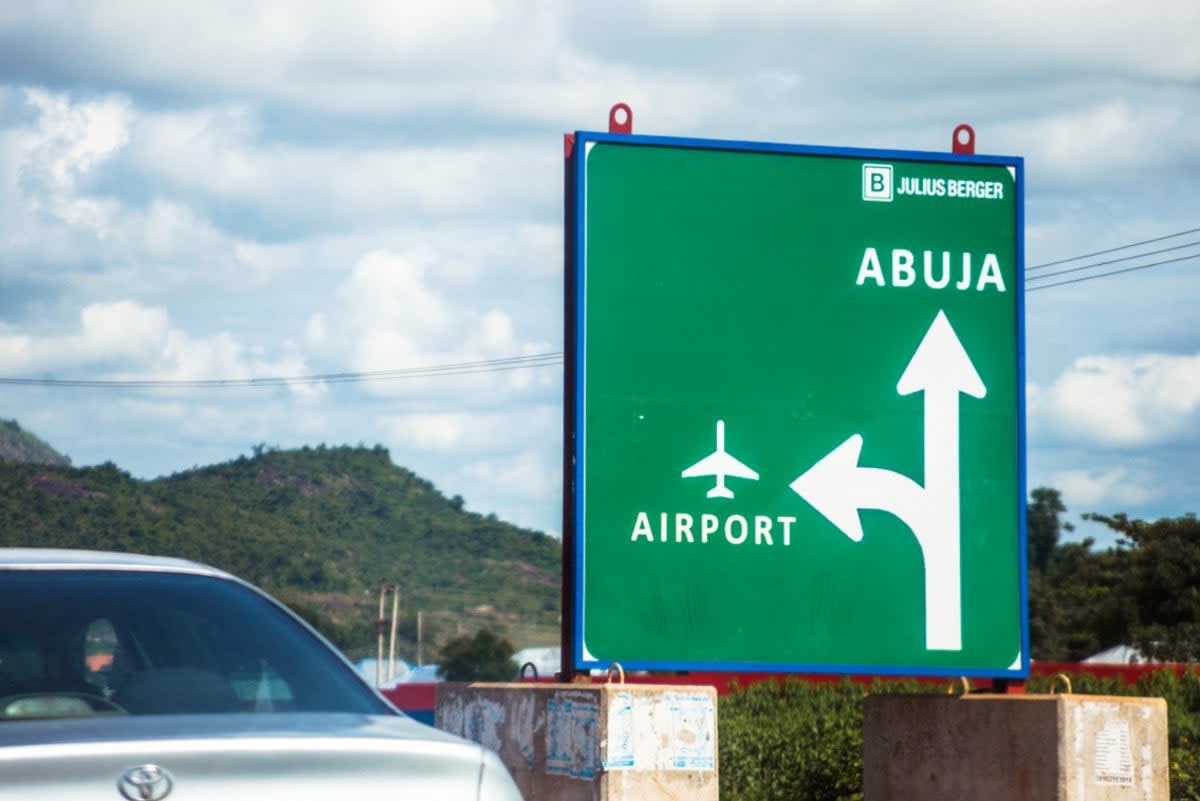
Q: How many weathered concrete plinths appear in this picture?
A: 2